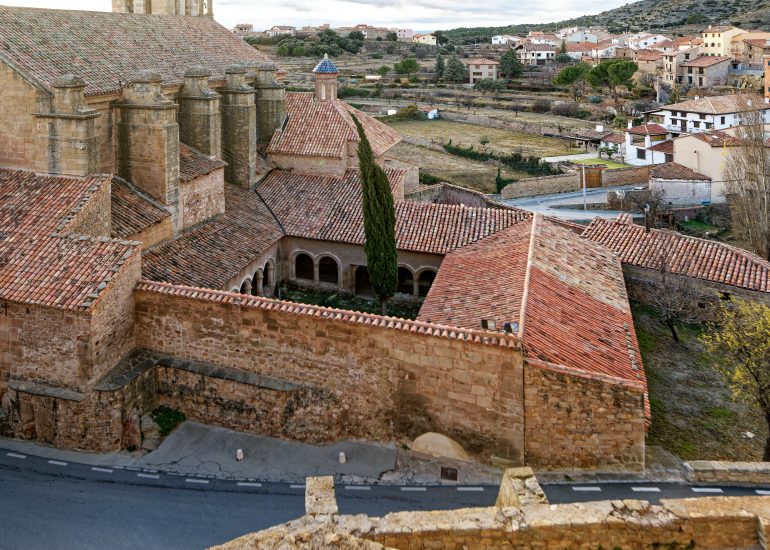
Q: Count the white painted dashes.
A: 14